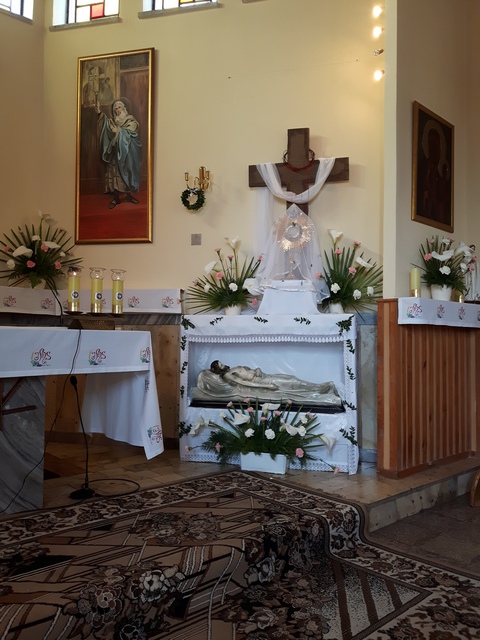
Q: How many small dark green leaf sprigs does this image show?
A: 13